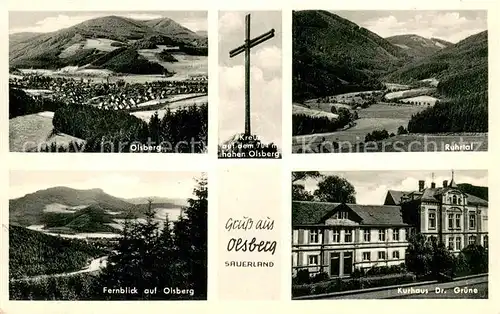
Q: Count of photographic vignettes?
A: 5